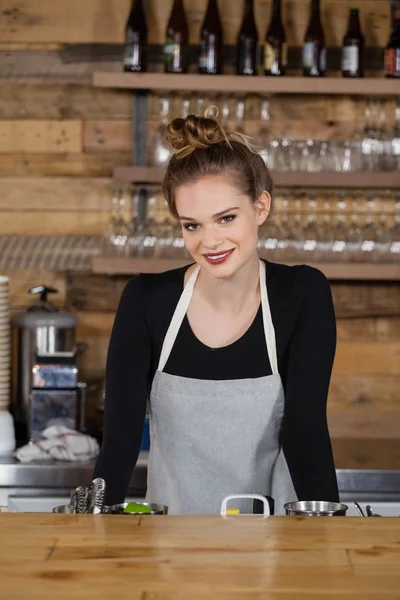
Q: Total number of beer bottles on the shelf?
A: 8